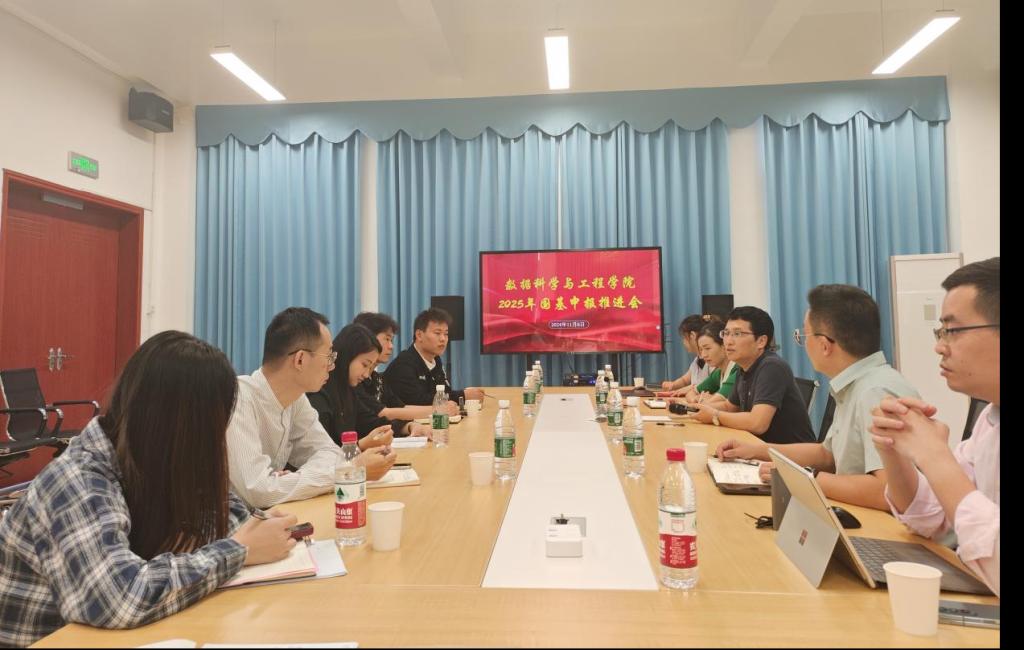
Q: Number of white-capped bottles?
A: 9